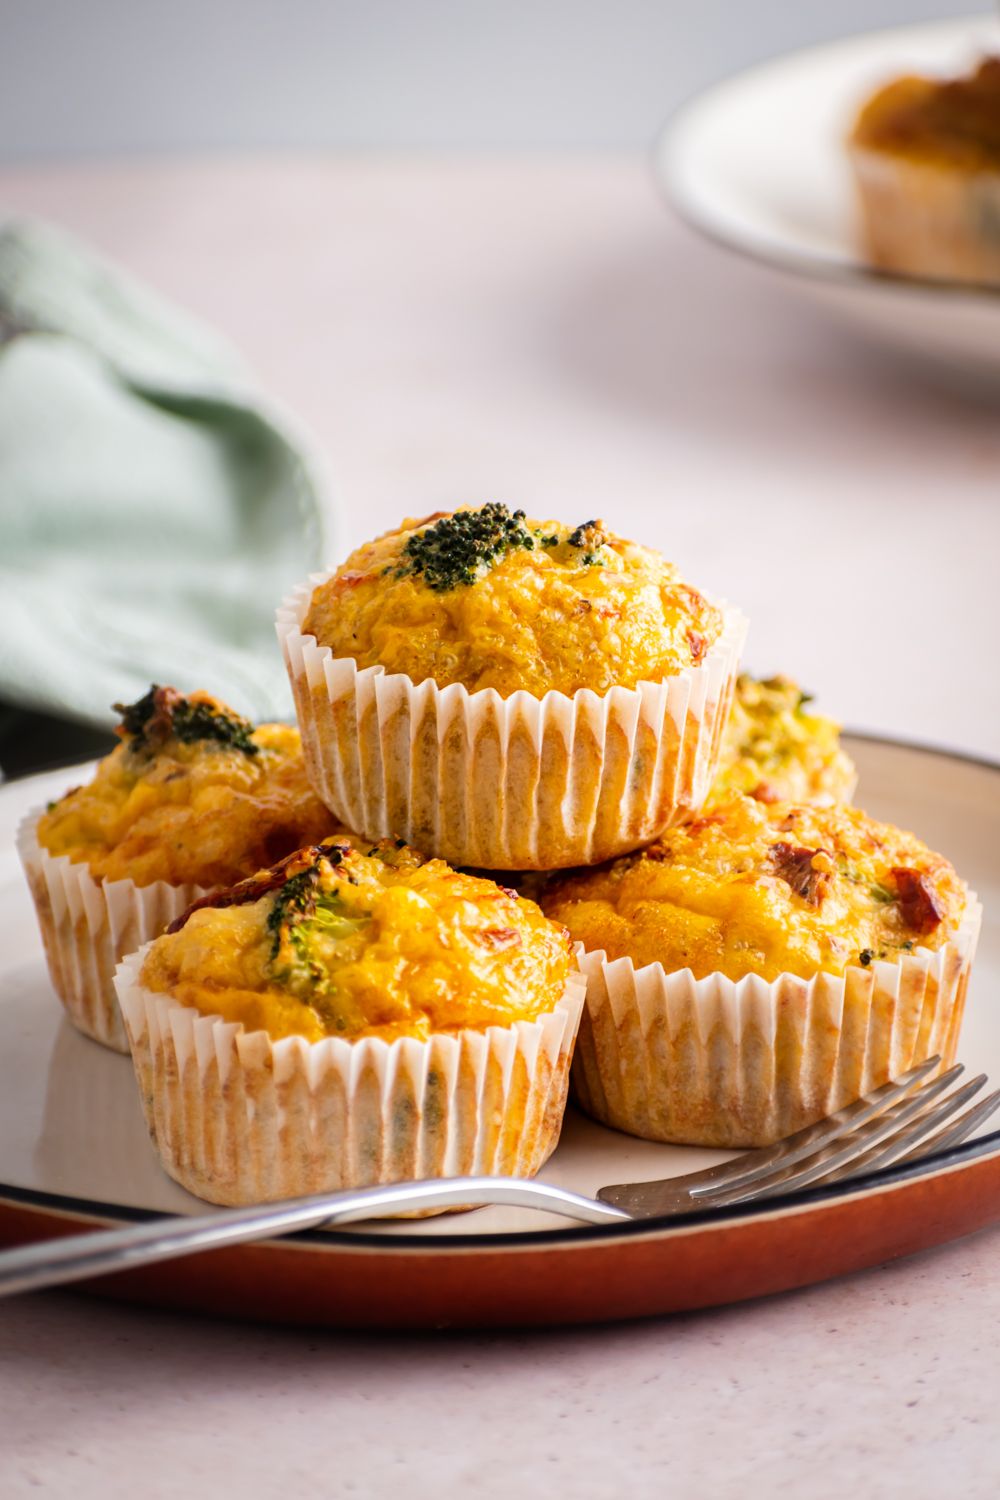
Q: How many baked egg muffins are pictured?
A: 6